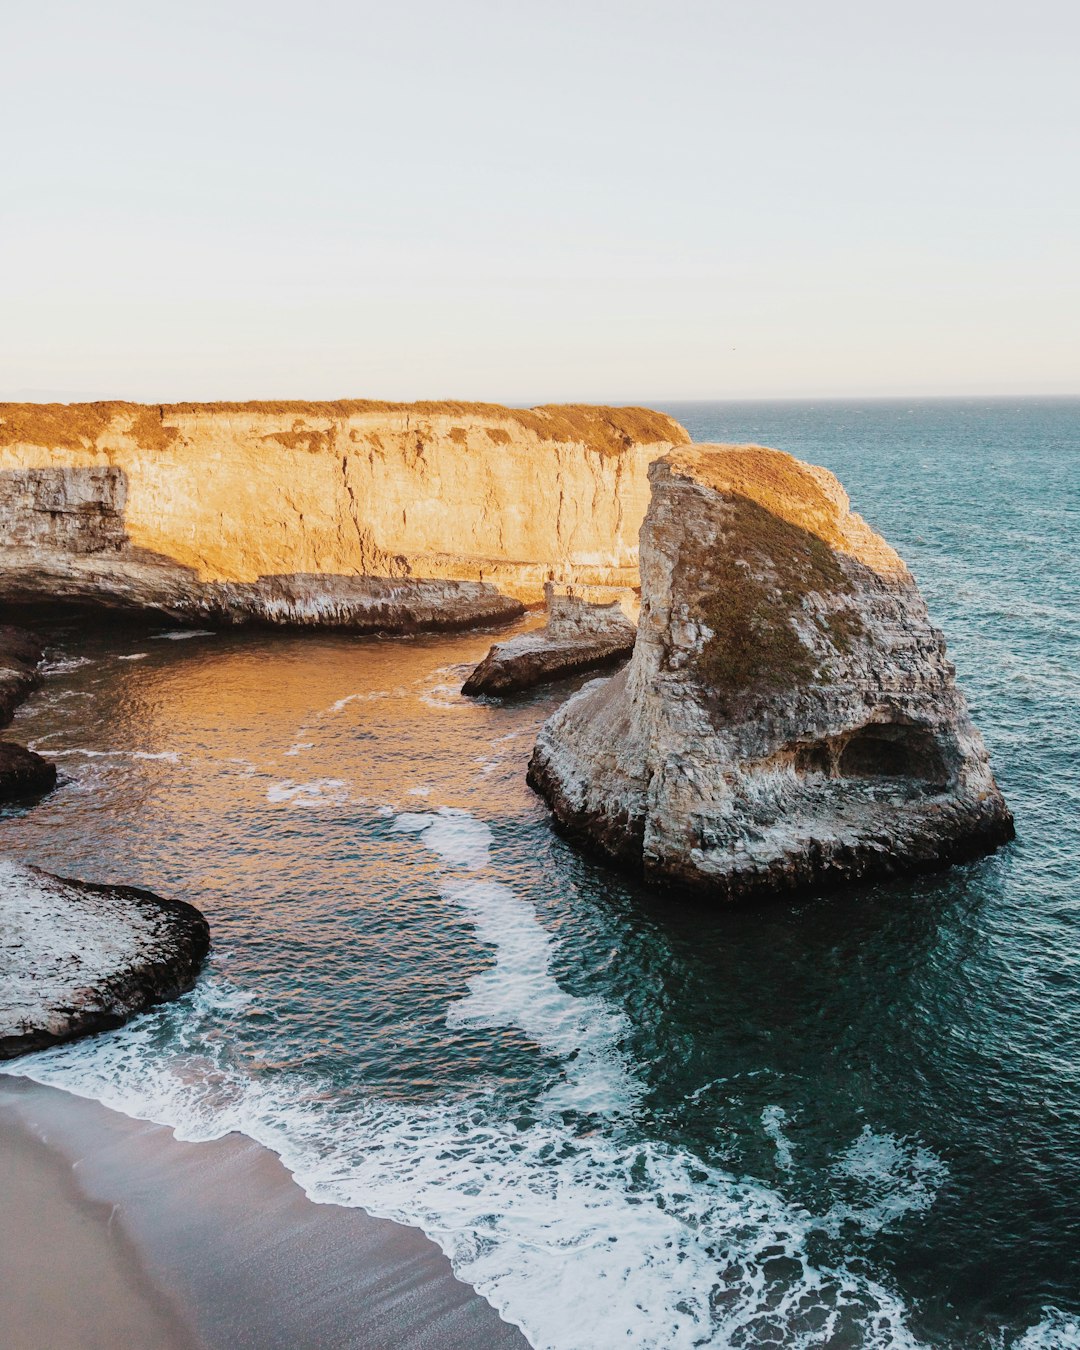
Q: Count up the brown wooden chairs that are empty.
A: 0